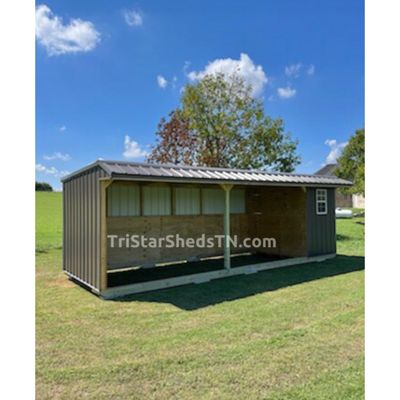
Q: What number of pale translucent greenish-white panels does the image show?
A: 5